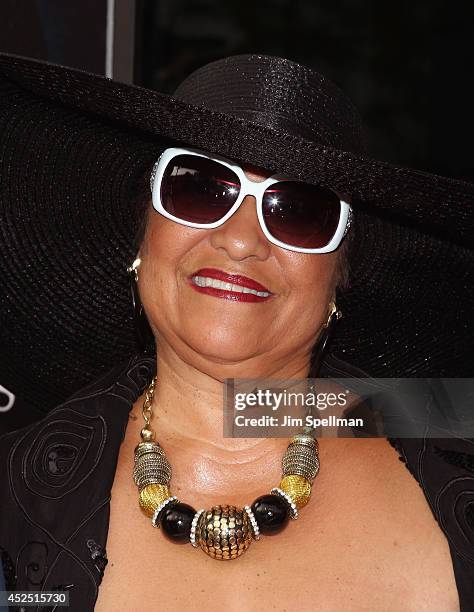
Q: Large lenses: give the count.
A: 2